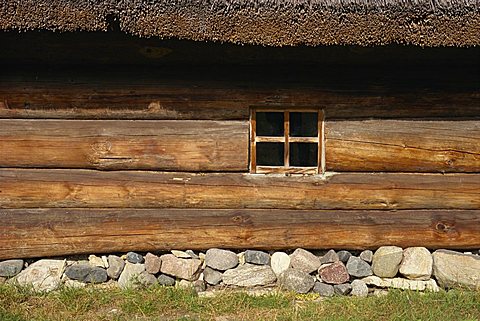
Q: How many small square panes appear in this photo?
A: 4